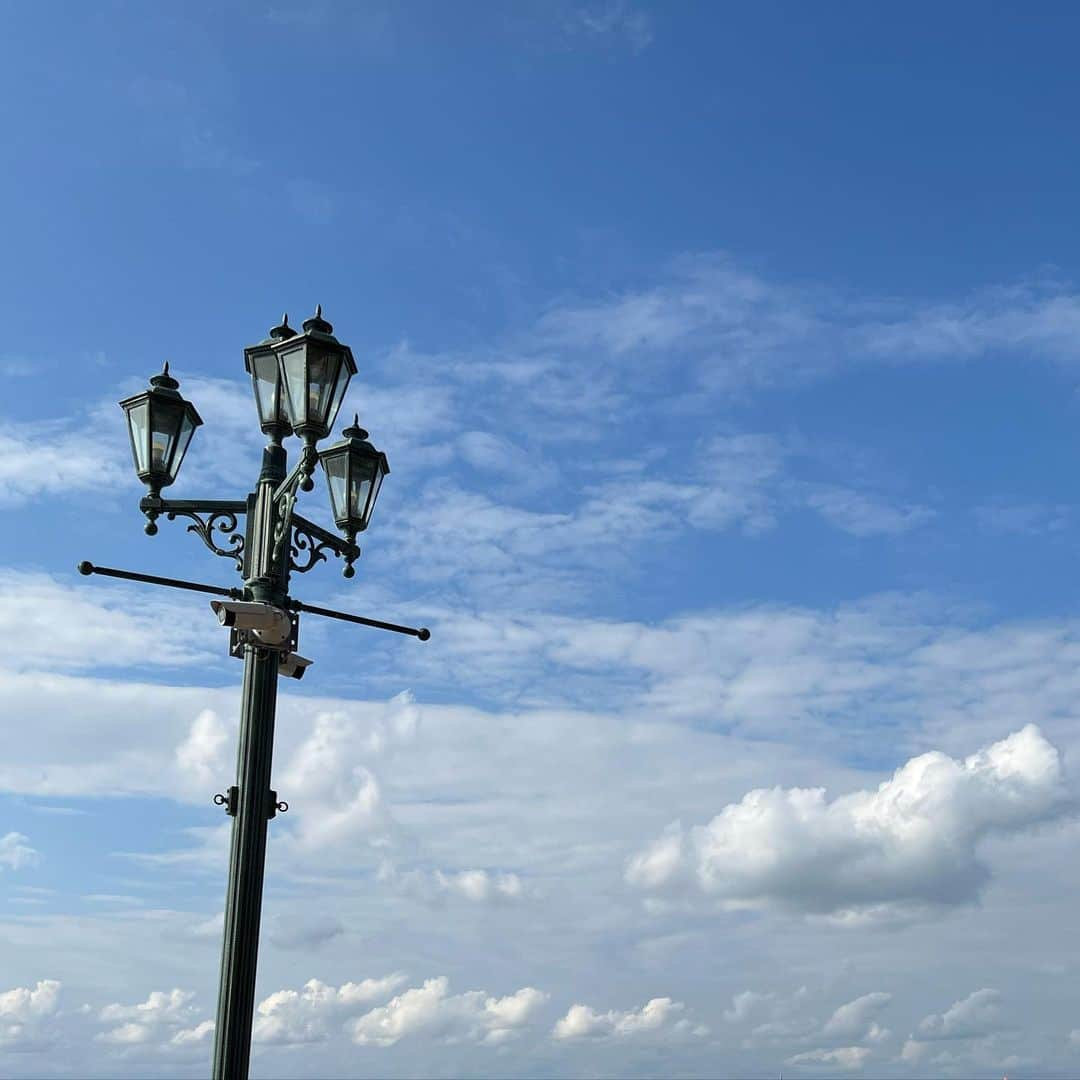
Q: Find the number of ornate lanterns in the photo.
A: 4